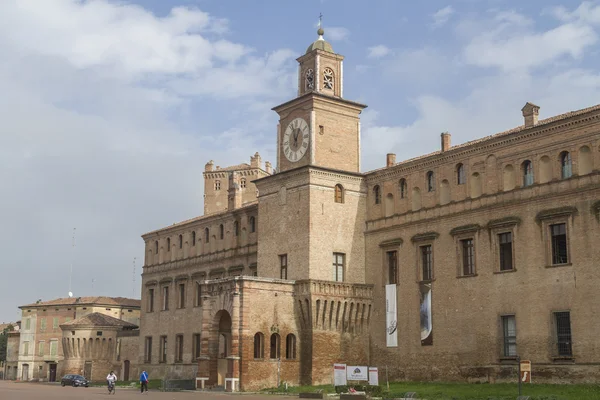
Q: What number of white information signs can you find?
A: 3